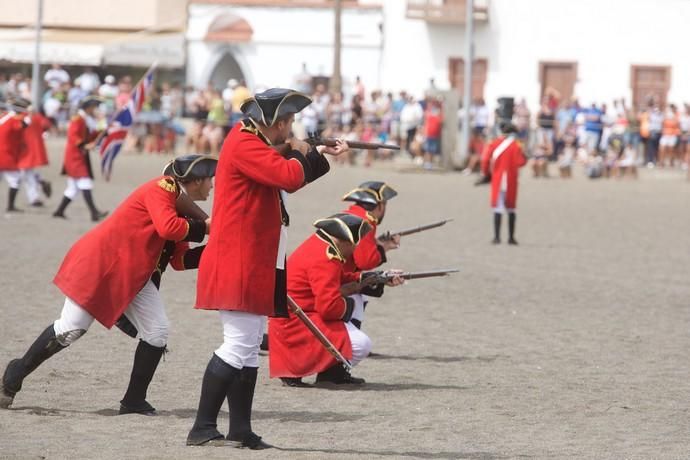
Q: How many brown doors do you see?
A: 3